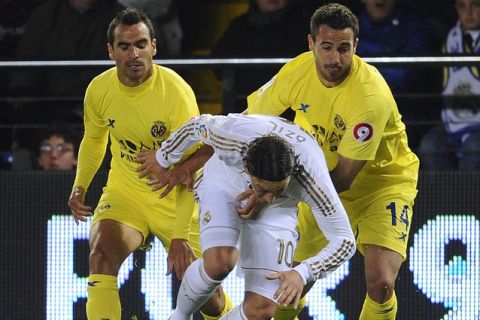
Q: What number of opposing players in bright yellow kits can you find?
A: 2